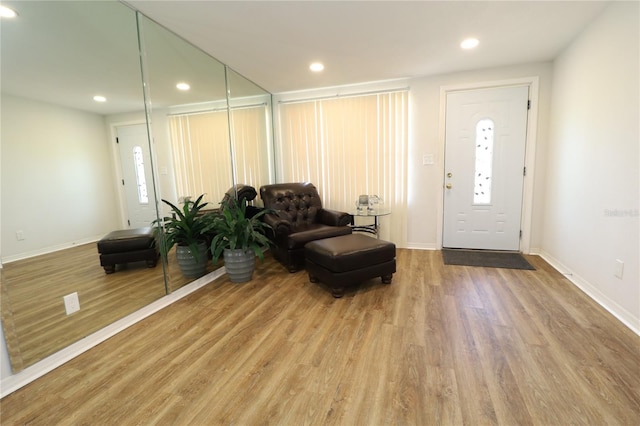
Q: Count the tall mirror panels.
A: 3